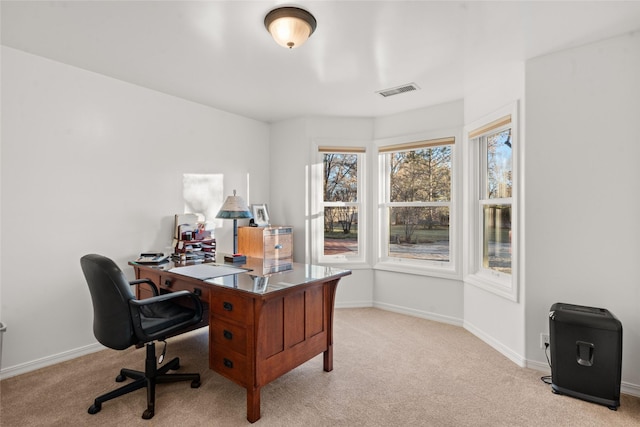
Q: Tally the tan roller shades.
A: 3